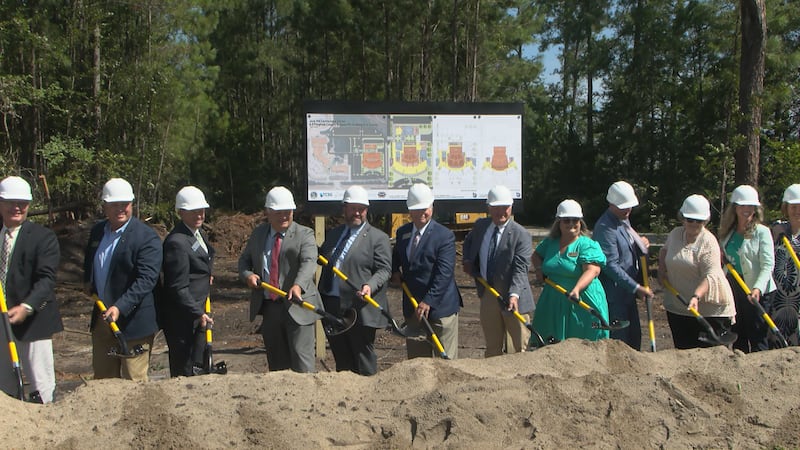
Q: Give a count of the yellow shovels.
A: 12